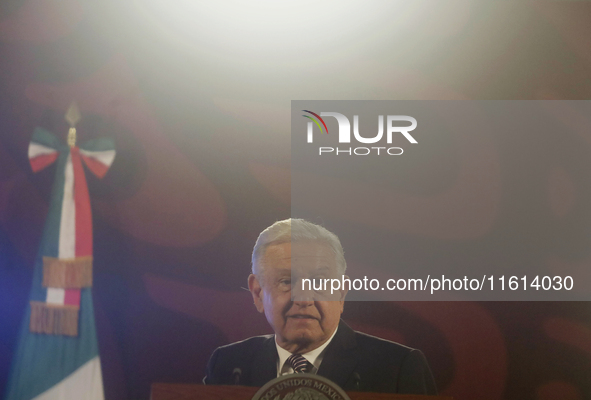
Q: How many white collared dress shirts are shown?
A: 1